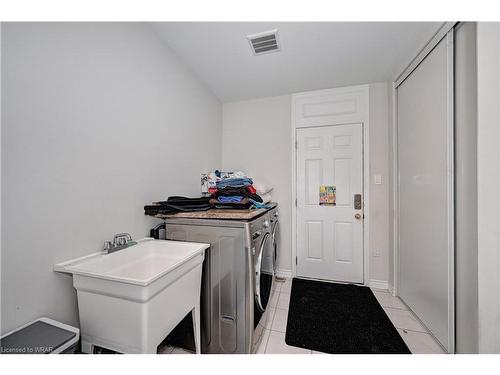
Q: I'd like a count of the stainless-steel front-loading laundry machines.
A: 2